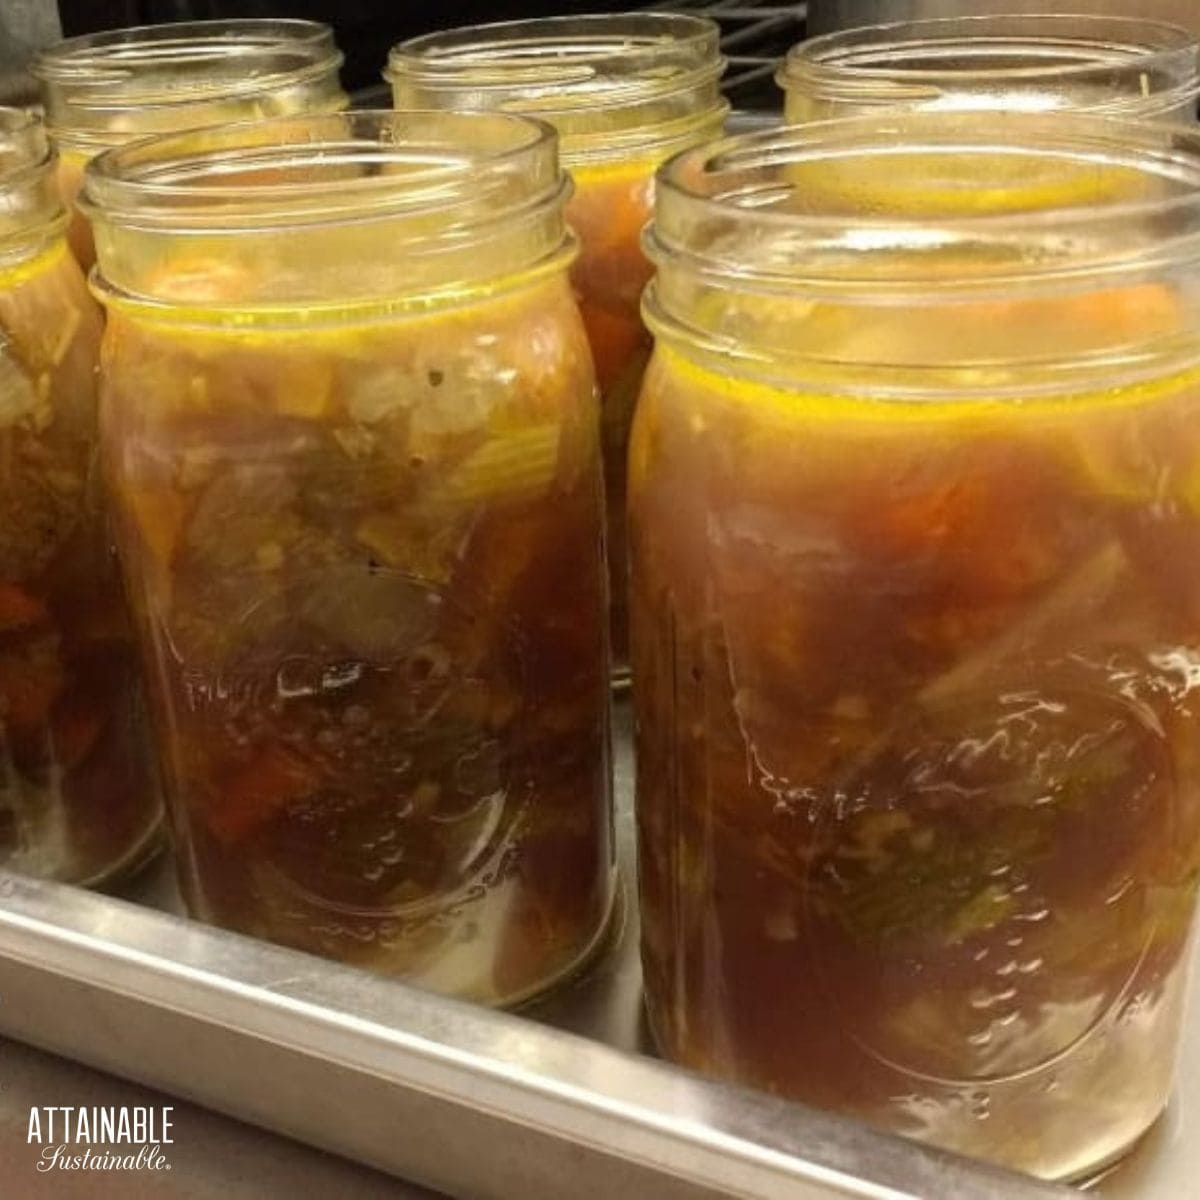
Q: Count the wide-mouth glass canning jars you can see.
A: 6